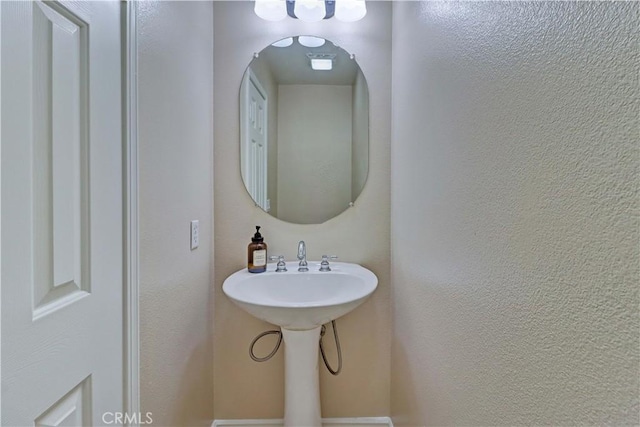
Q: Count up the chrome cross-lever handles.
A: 2